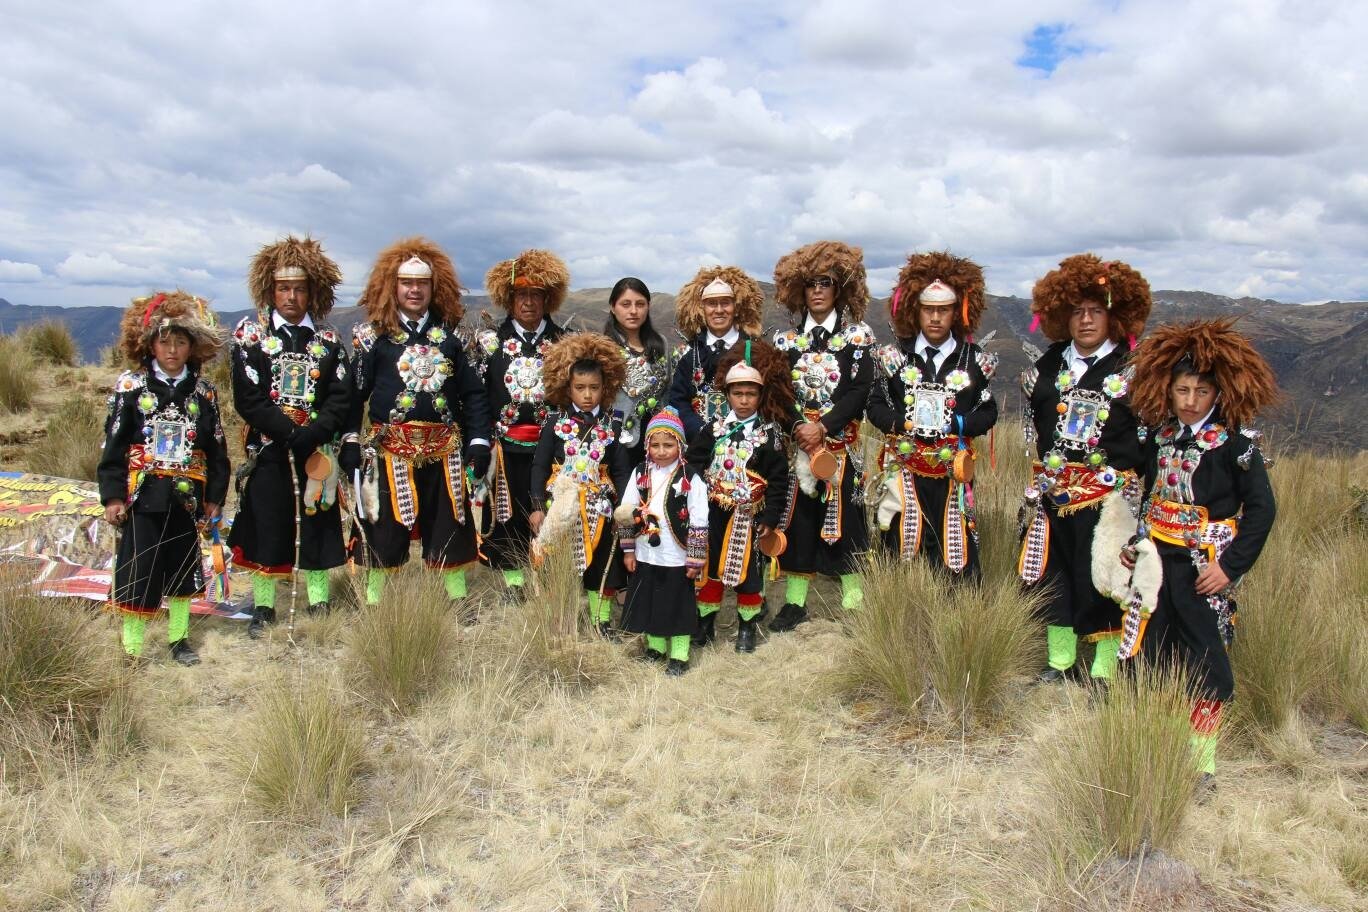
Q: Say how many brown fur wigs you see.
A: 11